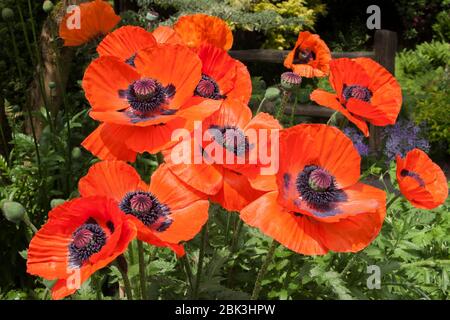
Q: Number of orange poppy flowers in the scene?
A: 12